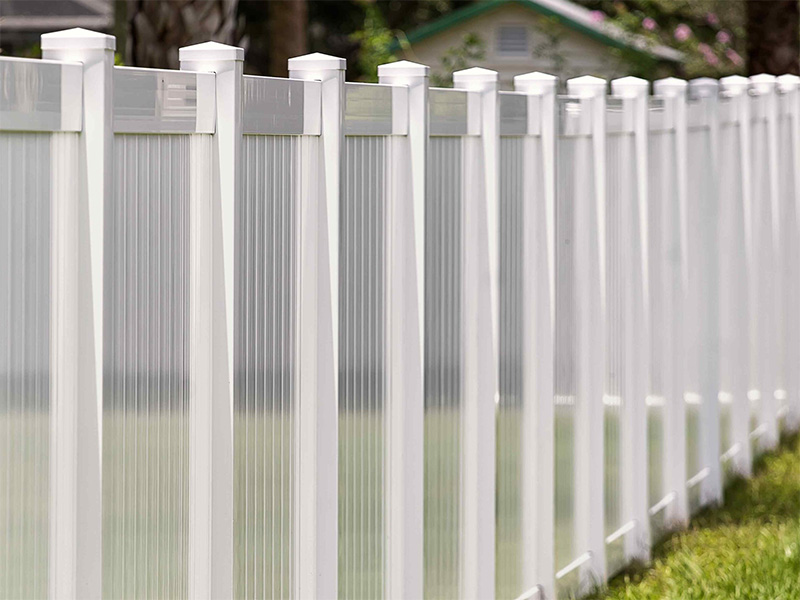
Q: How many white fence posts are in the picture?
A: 13